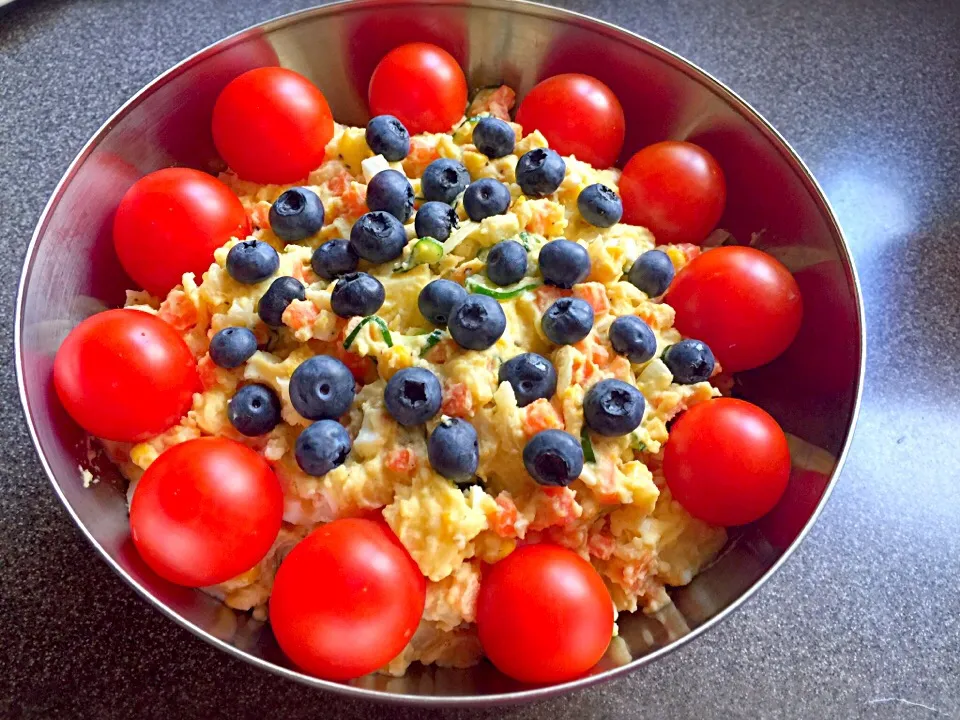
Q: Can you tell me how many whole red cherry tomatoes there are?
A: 11